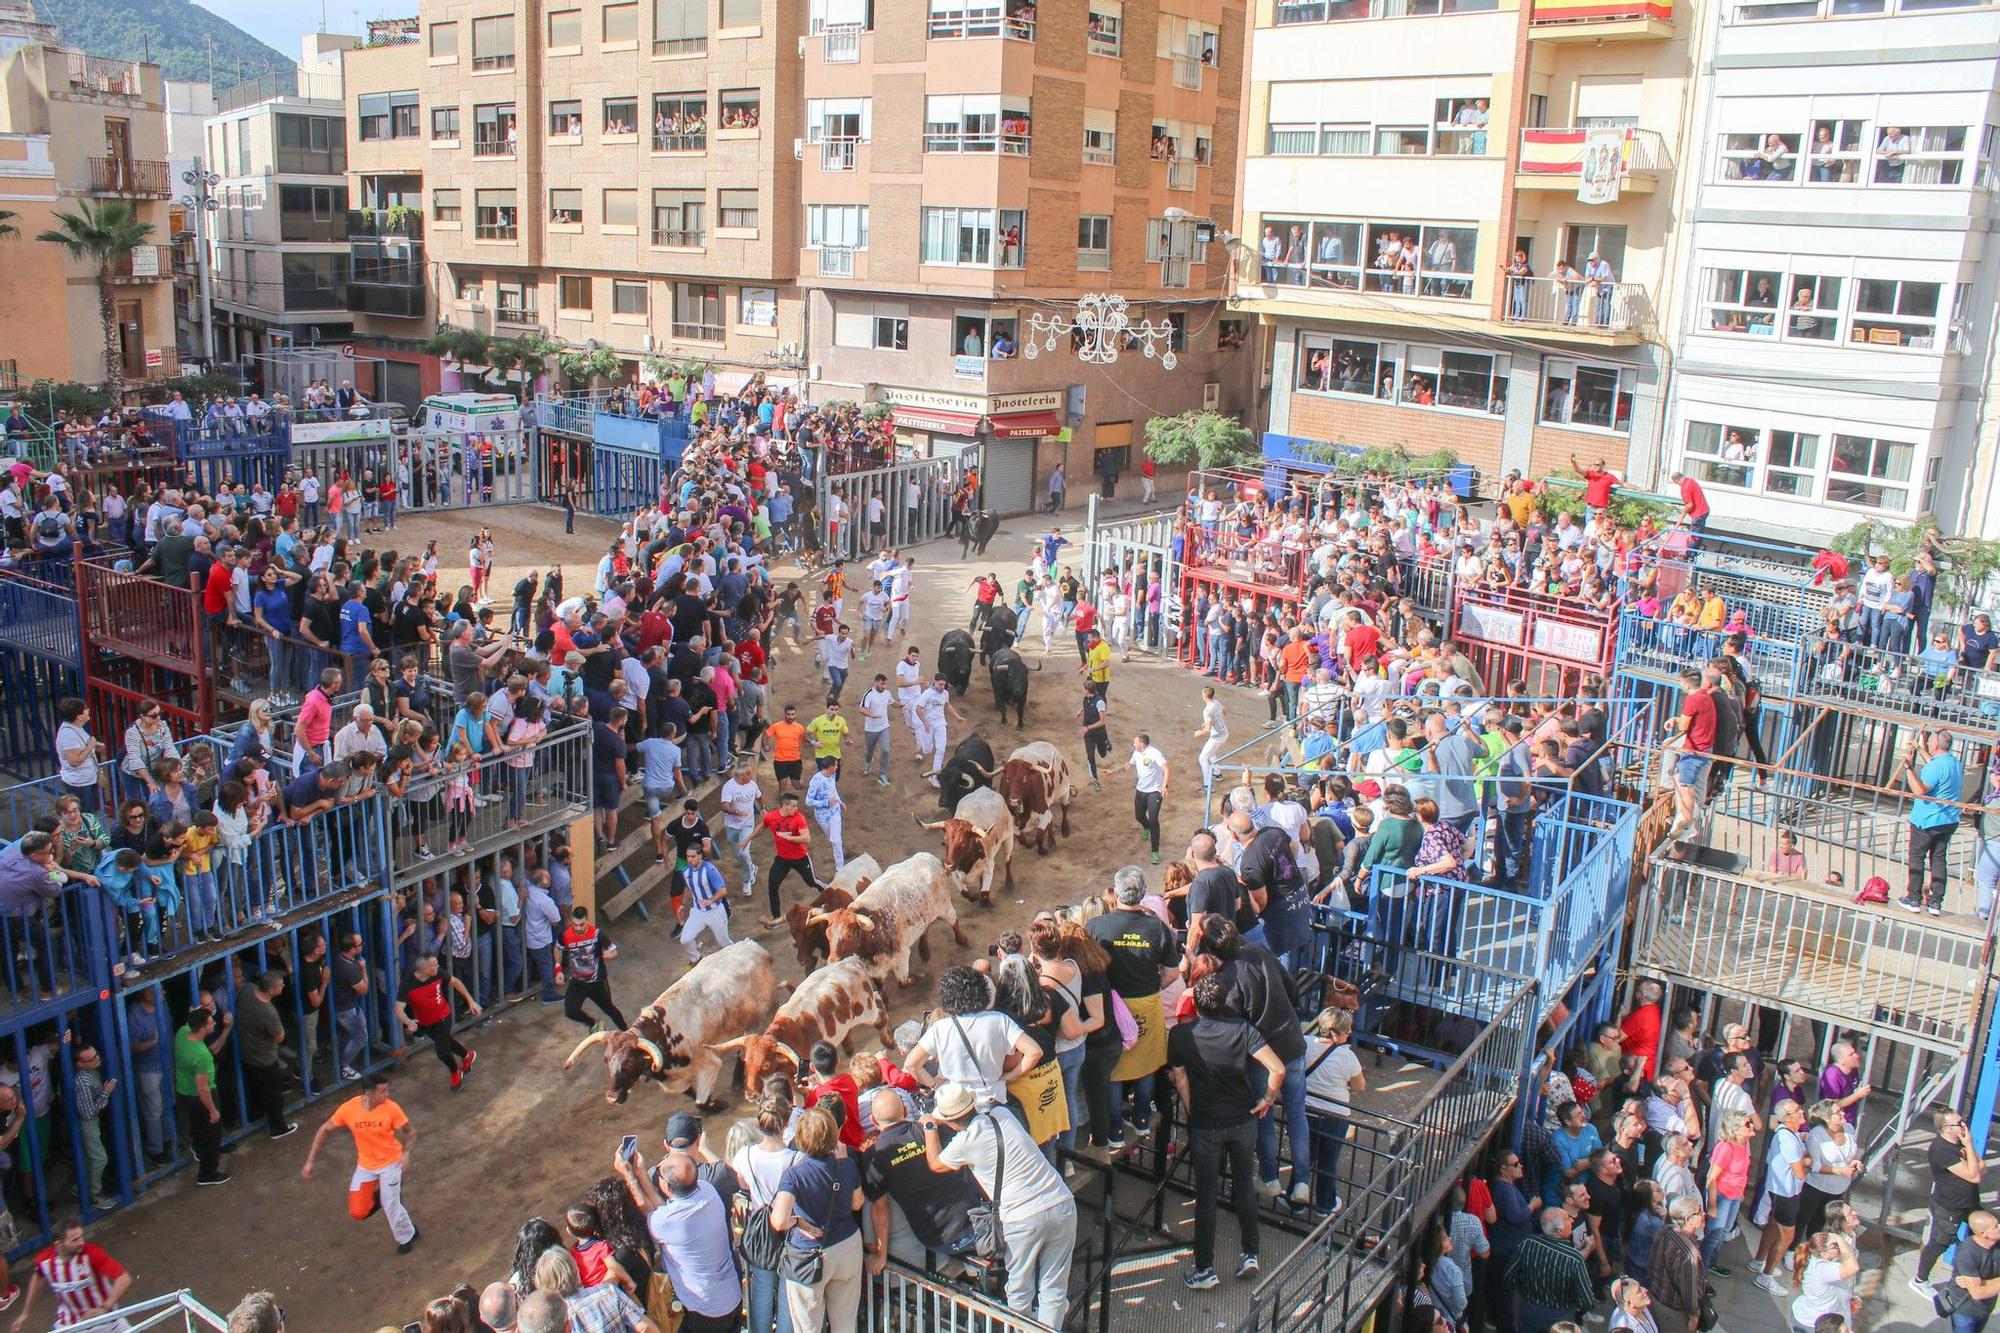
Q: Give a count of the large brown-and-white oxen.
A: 6